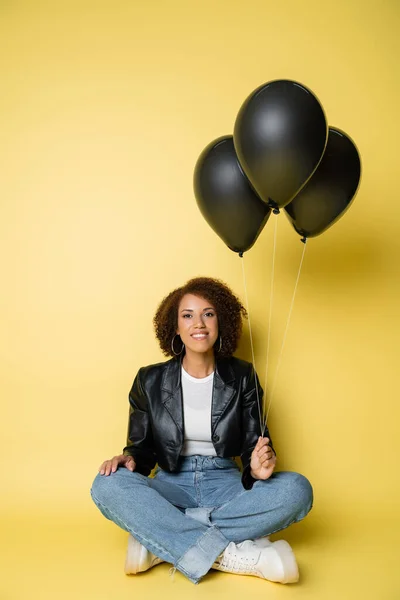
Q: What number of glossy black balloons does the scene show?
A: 3